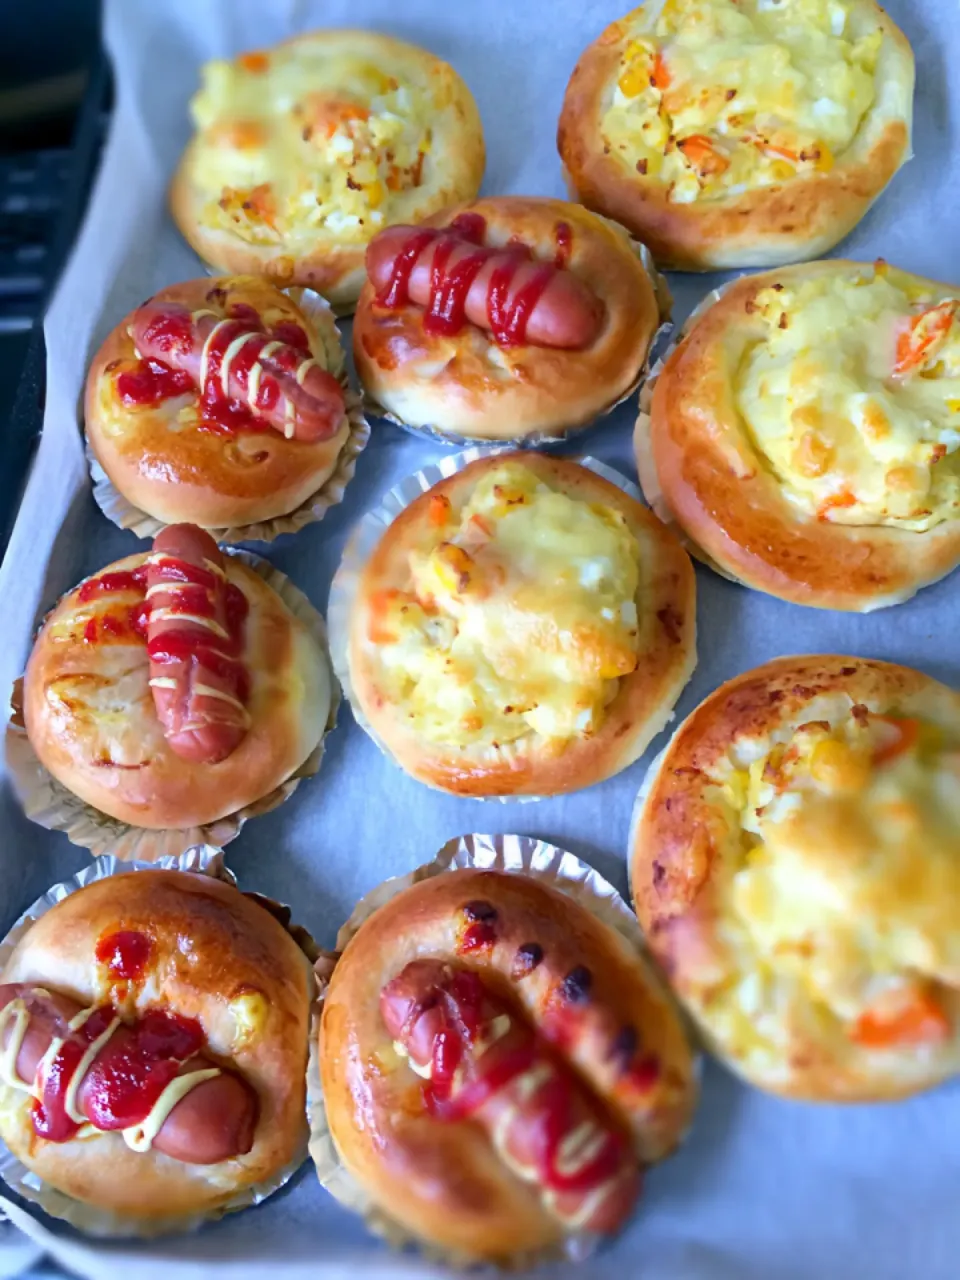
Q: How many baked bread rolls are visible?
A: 10